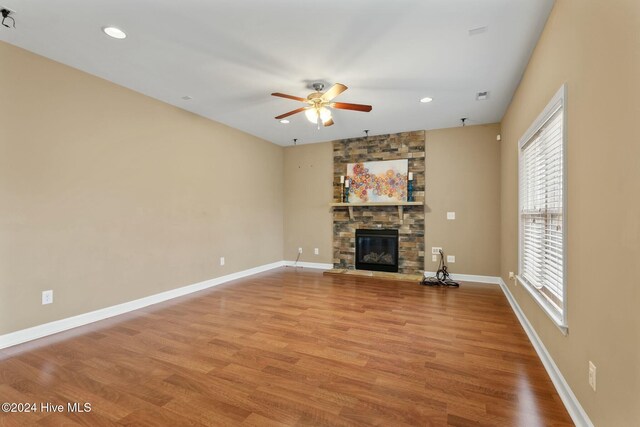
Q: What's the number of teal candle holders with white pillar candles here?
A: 2